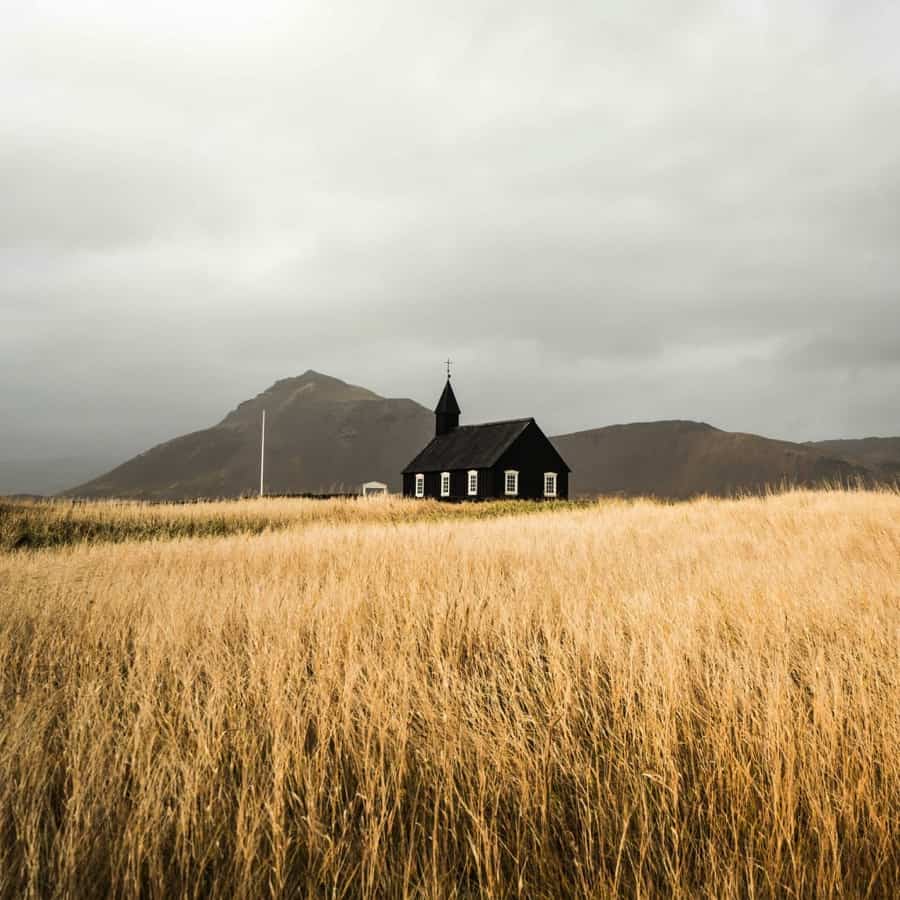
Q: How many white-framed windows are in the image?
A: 5